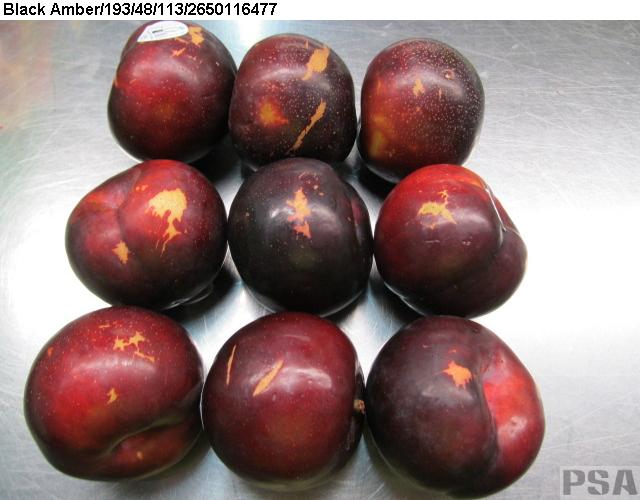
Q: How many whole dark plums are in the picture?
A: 9